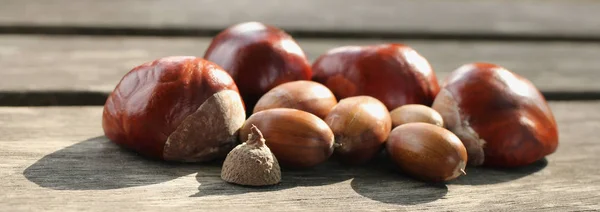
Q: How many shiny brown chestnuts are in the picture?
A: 4